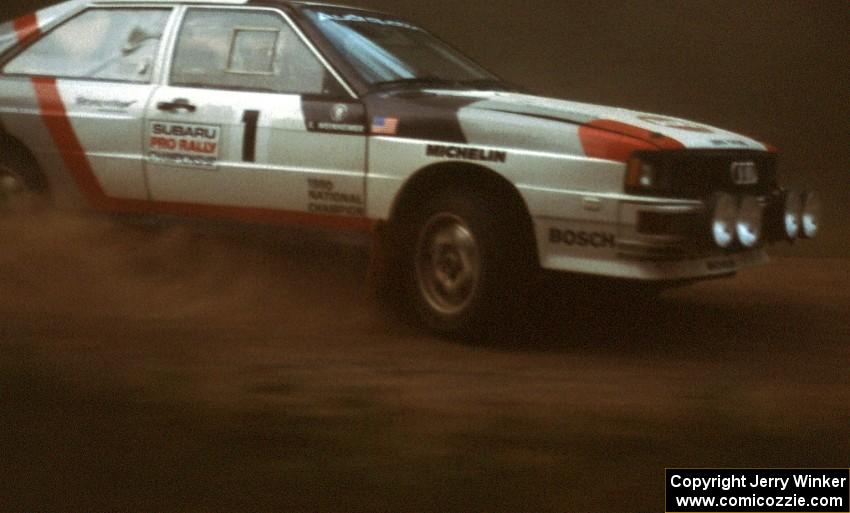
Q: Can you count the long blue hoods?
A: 0